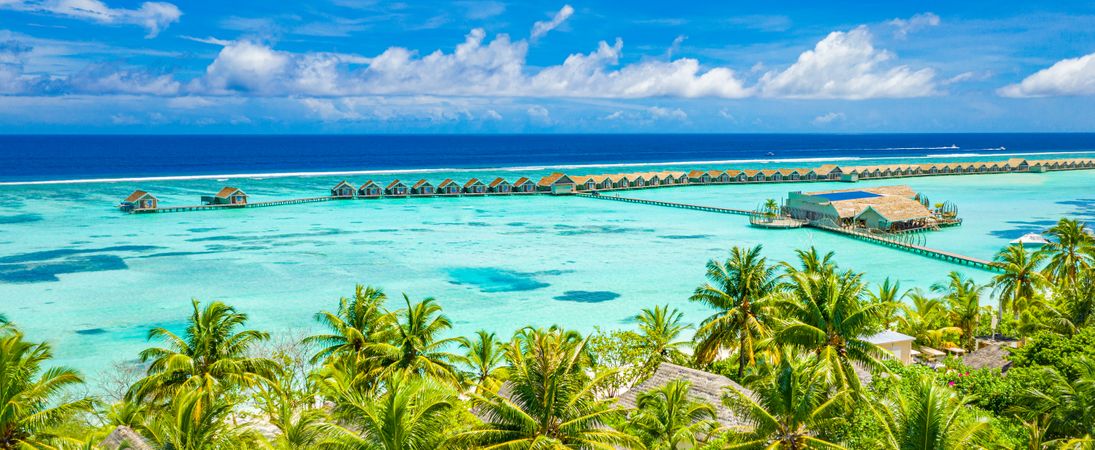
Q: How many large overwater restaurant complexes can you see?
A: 1